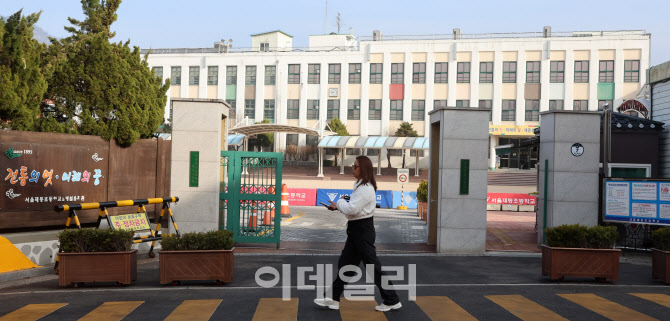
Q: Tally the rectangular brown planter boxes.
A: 4